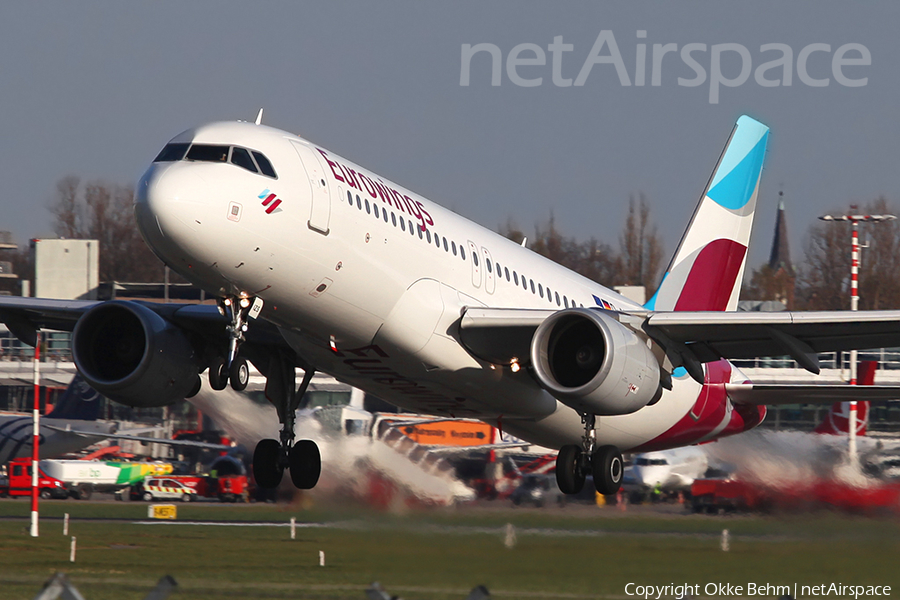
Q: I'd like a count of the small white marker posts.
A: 6